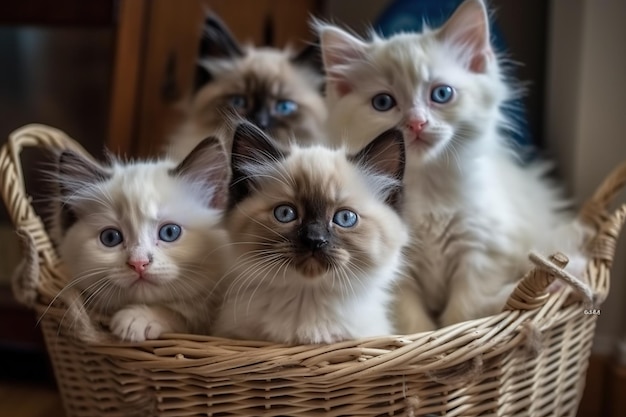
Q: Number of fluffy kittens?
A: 4